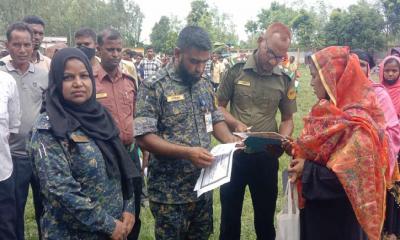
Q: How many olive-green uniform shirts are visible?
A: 1